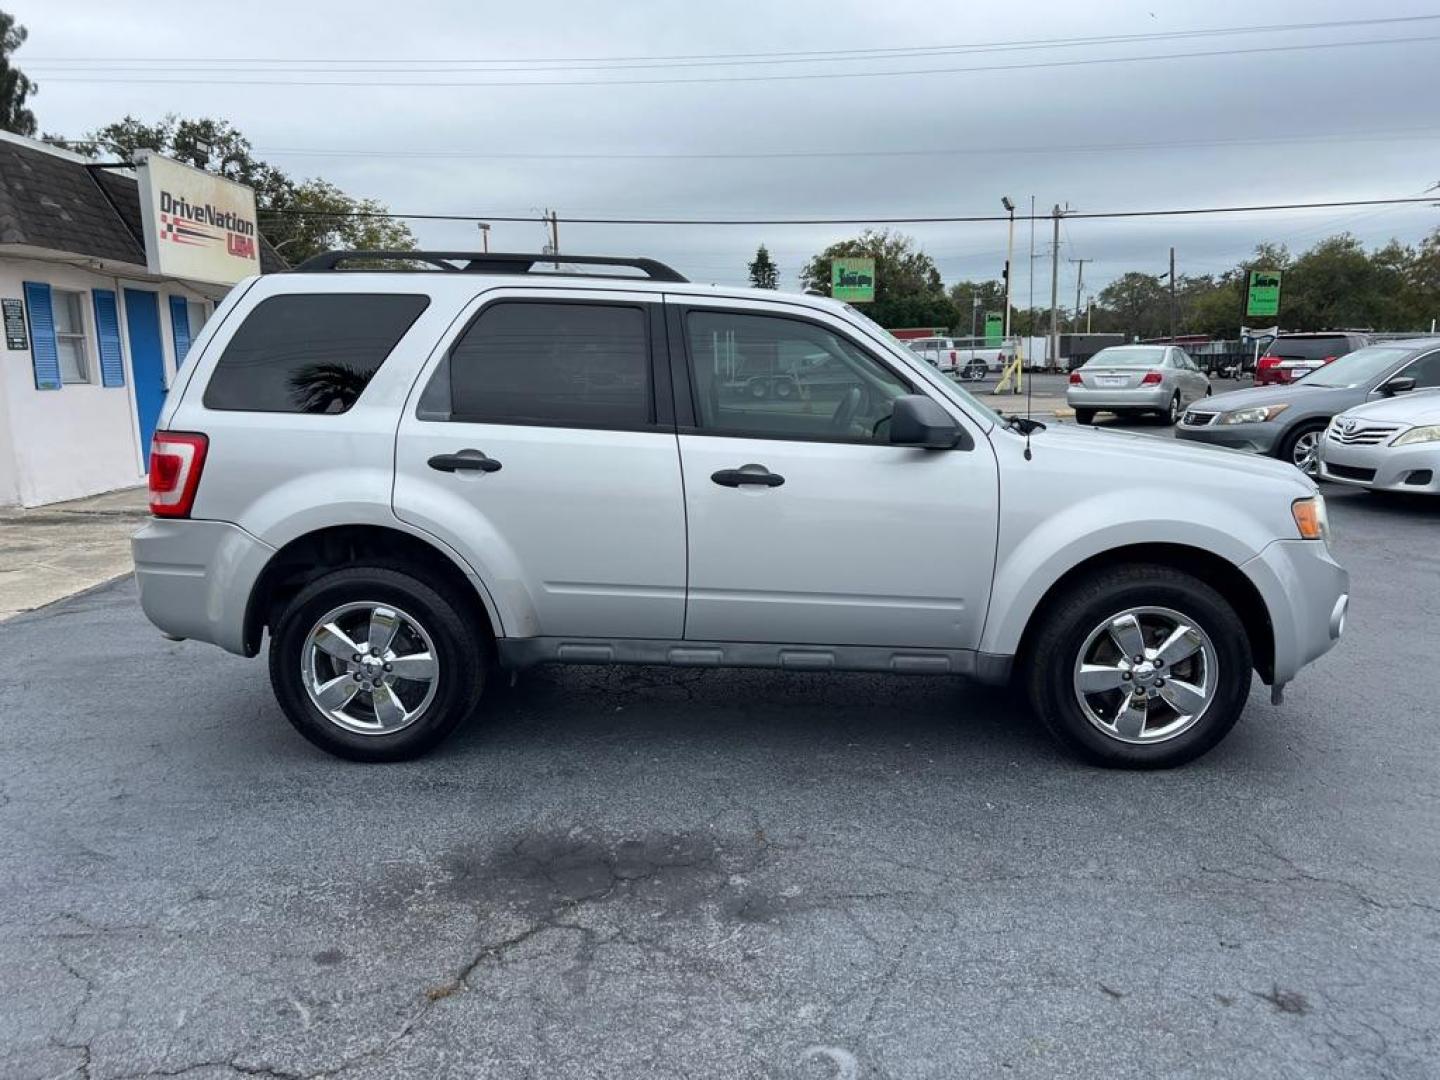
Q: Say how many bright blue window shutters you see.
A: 3